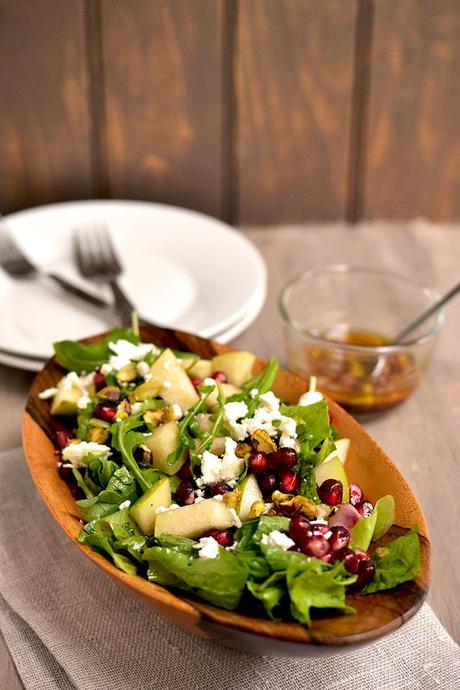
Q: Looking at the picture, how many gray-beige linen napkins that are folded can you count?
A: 1